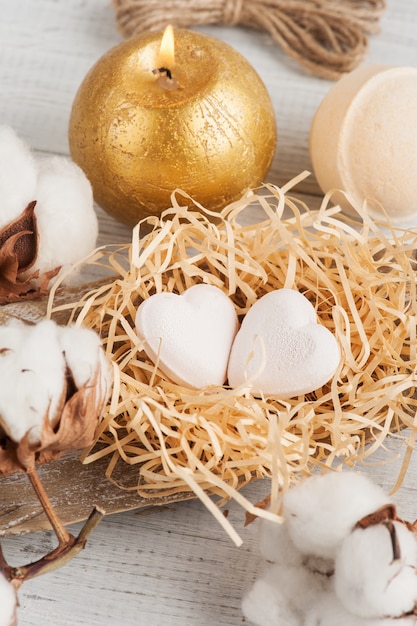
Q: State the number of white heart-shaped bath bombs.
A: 2